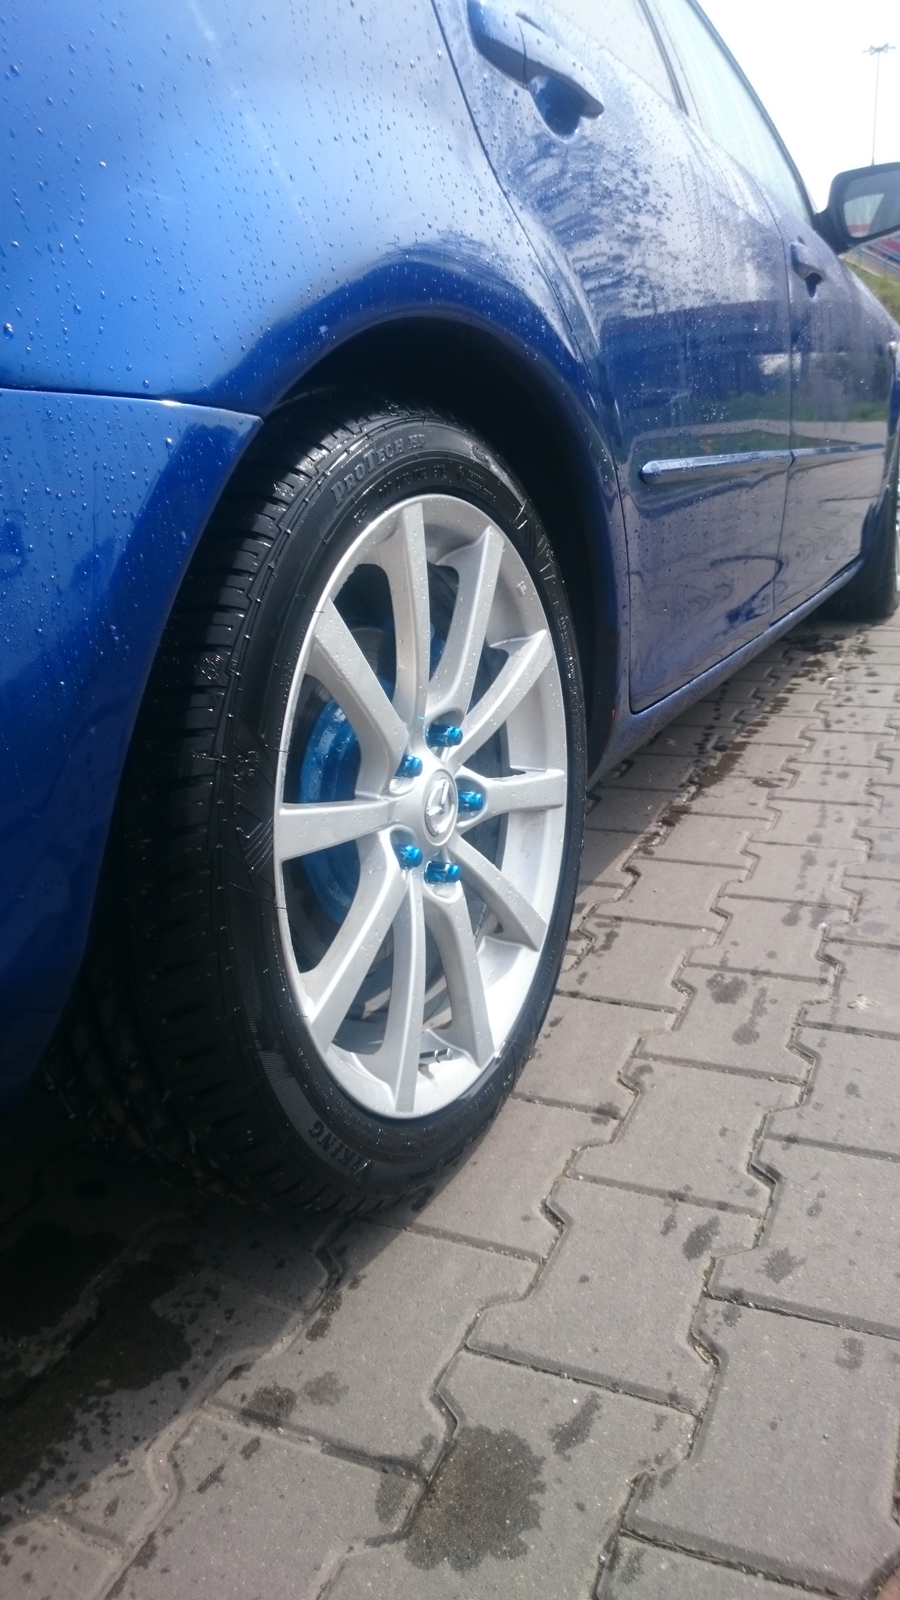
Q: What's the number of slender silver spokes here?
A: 10